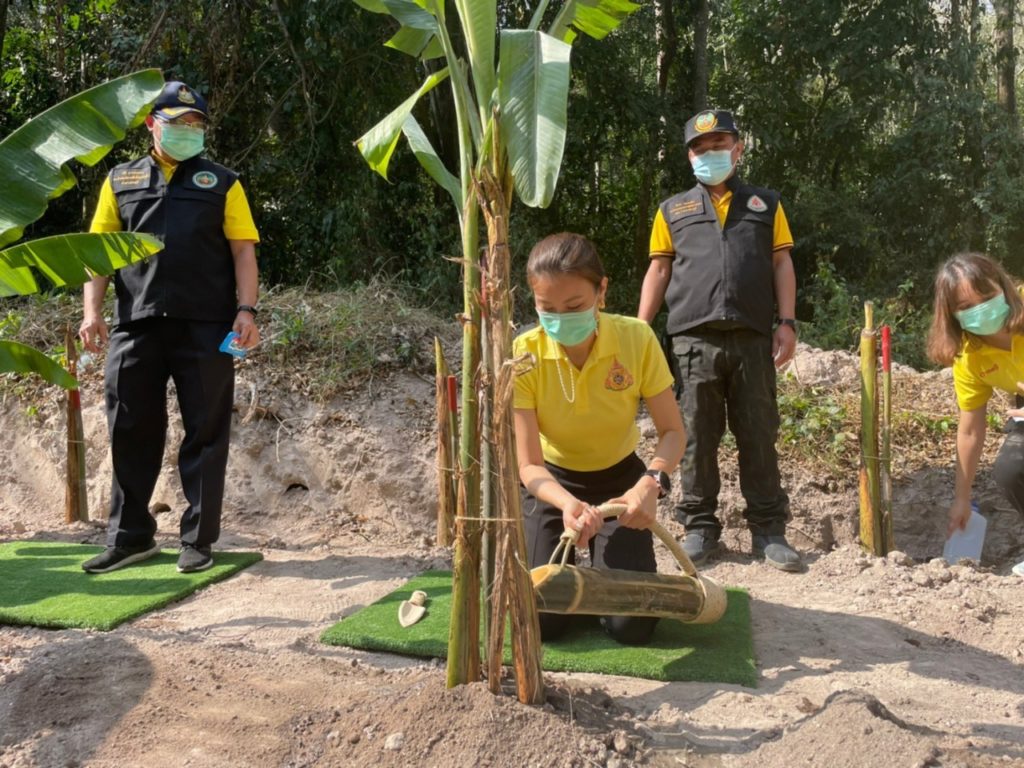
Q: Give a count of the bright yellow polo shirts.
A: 4